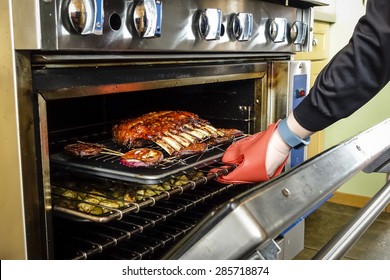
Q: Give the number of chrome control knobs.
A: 6